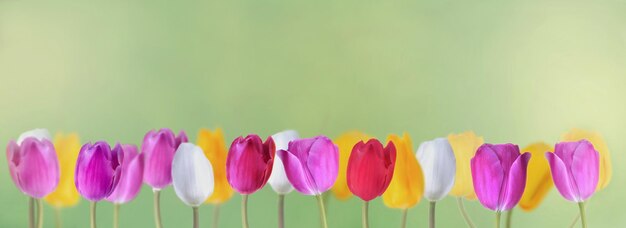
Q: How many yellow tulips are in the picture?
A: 7